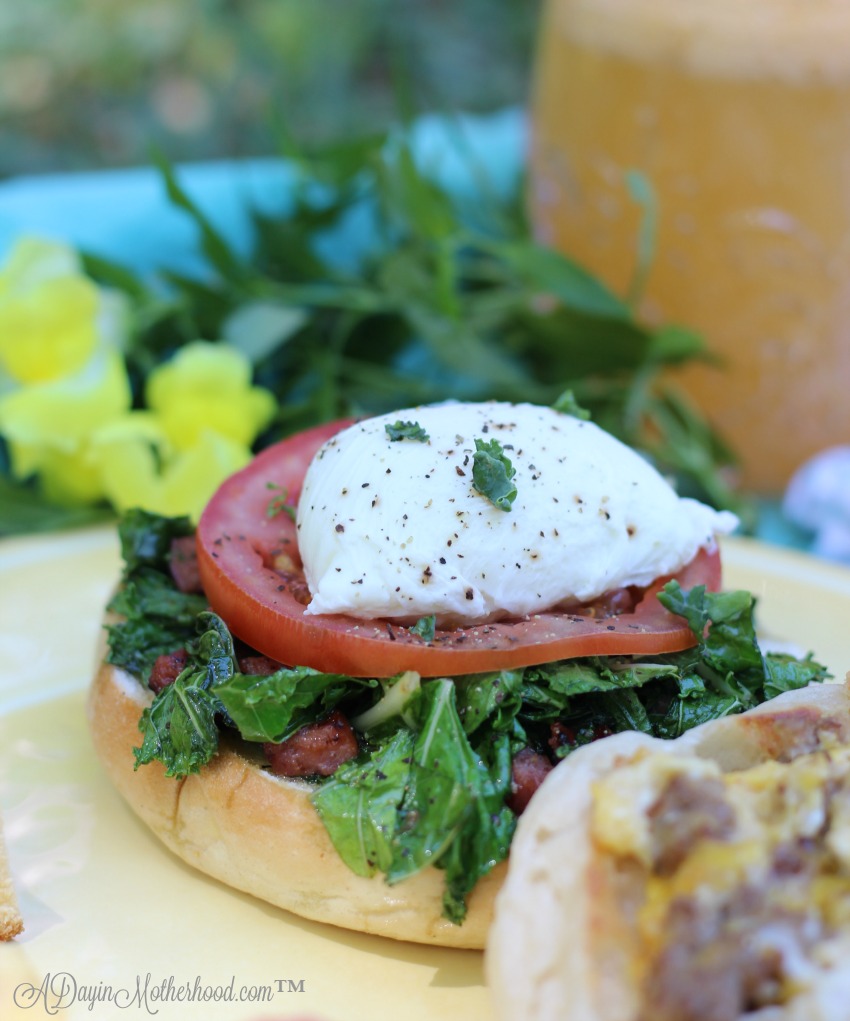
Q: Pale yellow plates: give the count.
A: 1